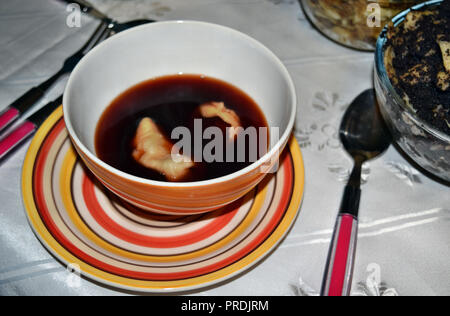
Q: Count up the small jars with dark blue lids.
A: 0